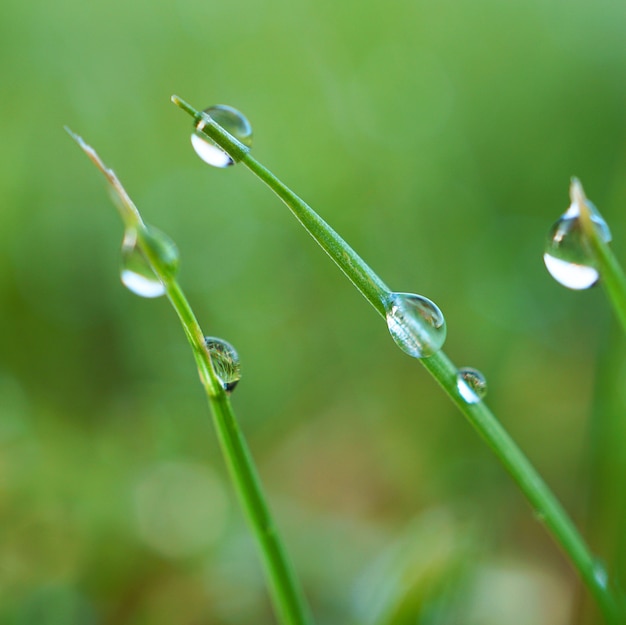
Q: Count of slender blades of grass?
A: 3